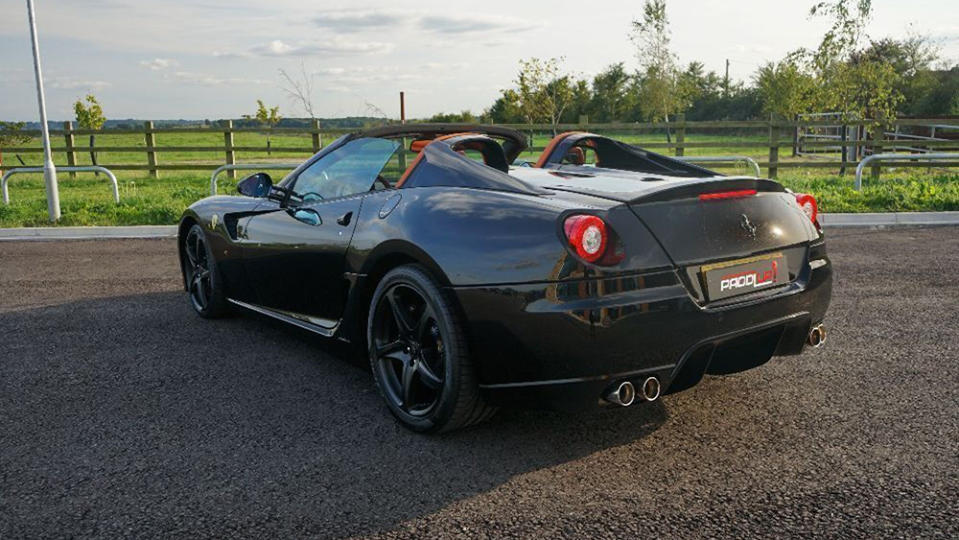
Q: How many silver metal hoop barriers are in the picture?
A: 4